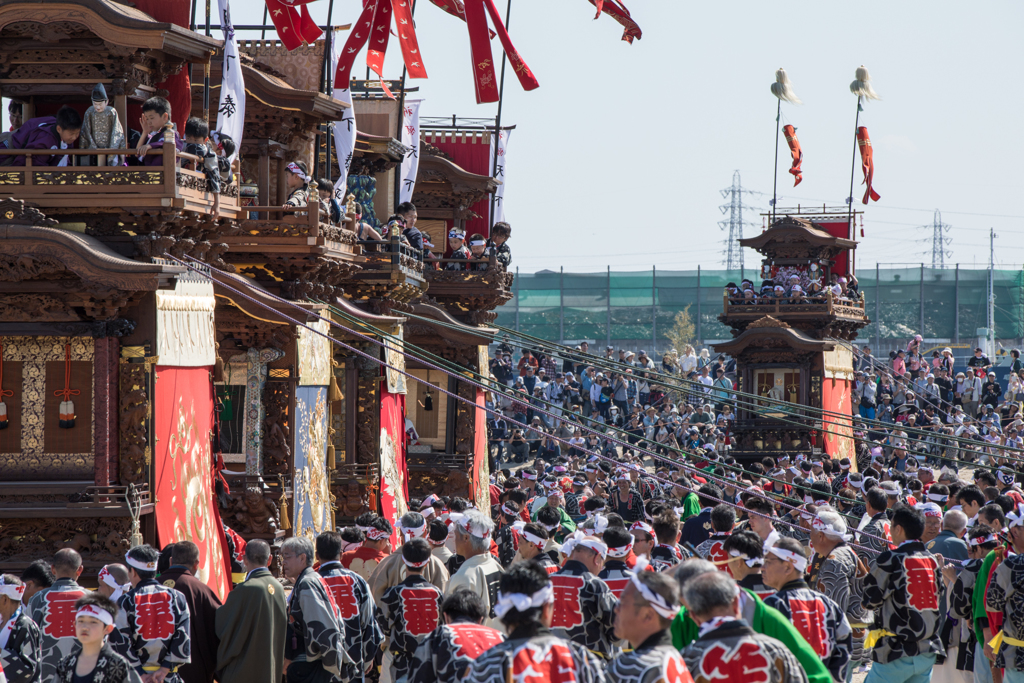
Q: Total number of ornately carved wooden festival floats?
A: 5